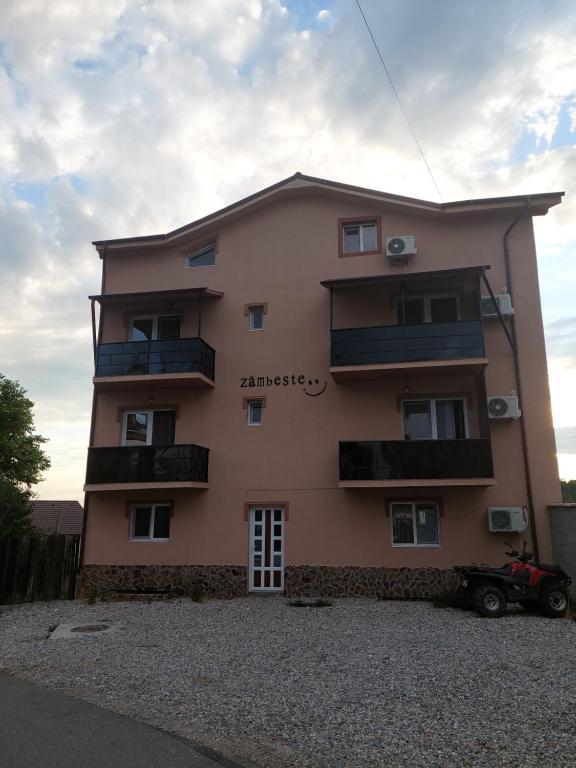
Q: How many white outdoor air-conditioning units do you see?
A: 4